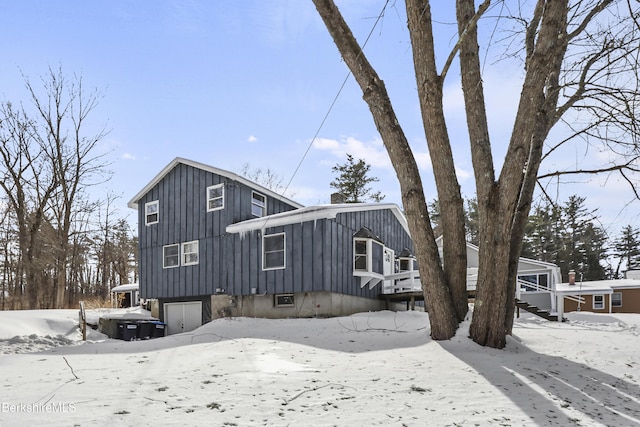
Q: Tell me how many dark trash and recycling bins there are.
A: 3